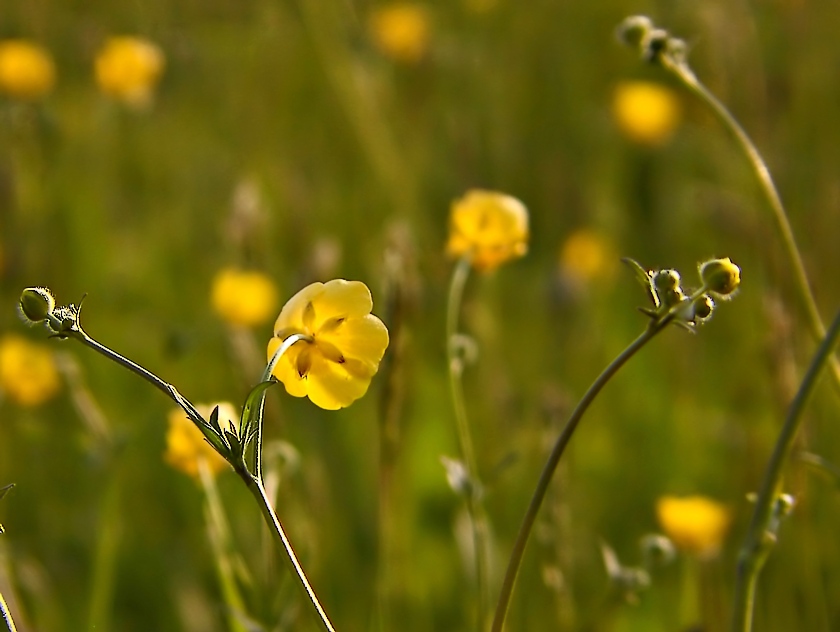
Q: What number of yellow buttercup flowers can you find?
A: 11